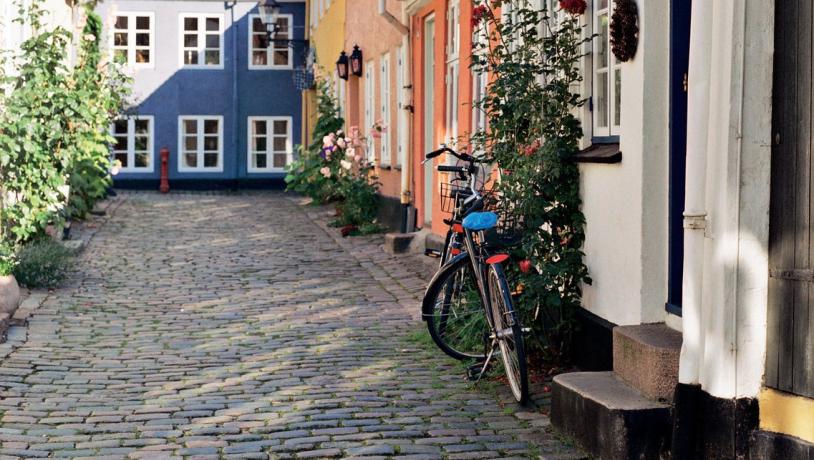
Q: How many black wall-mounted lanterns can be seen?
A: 2